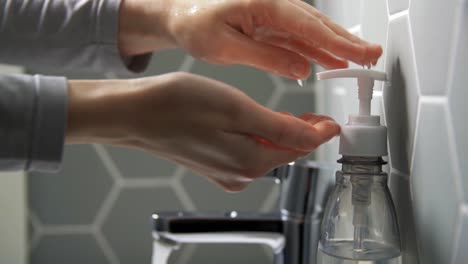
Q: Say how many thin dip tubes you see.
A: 1